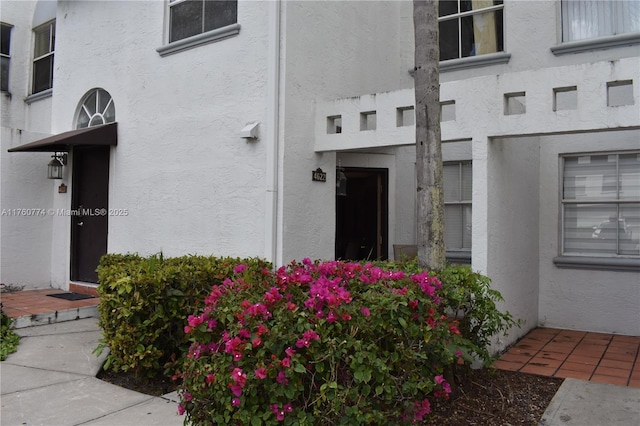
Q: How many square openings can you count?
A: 7